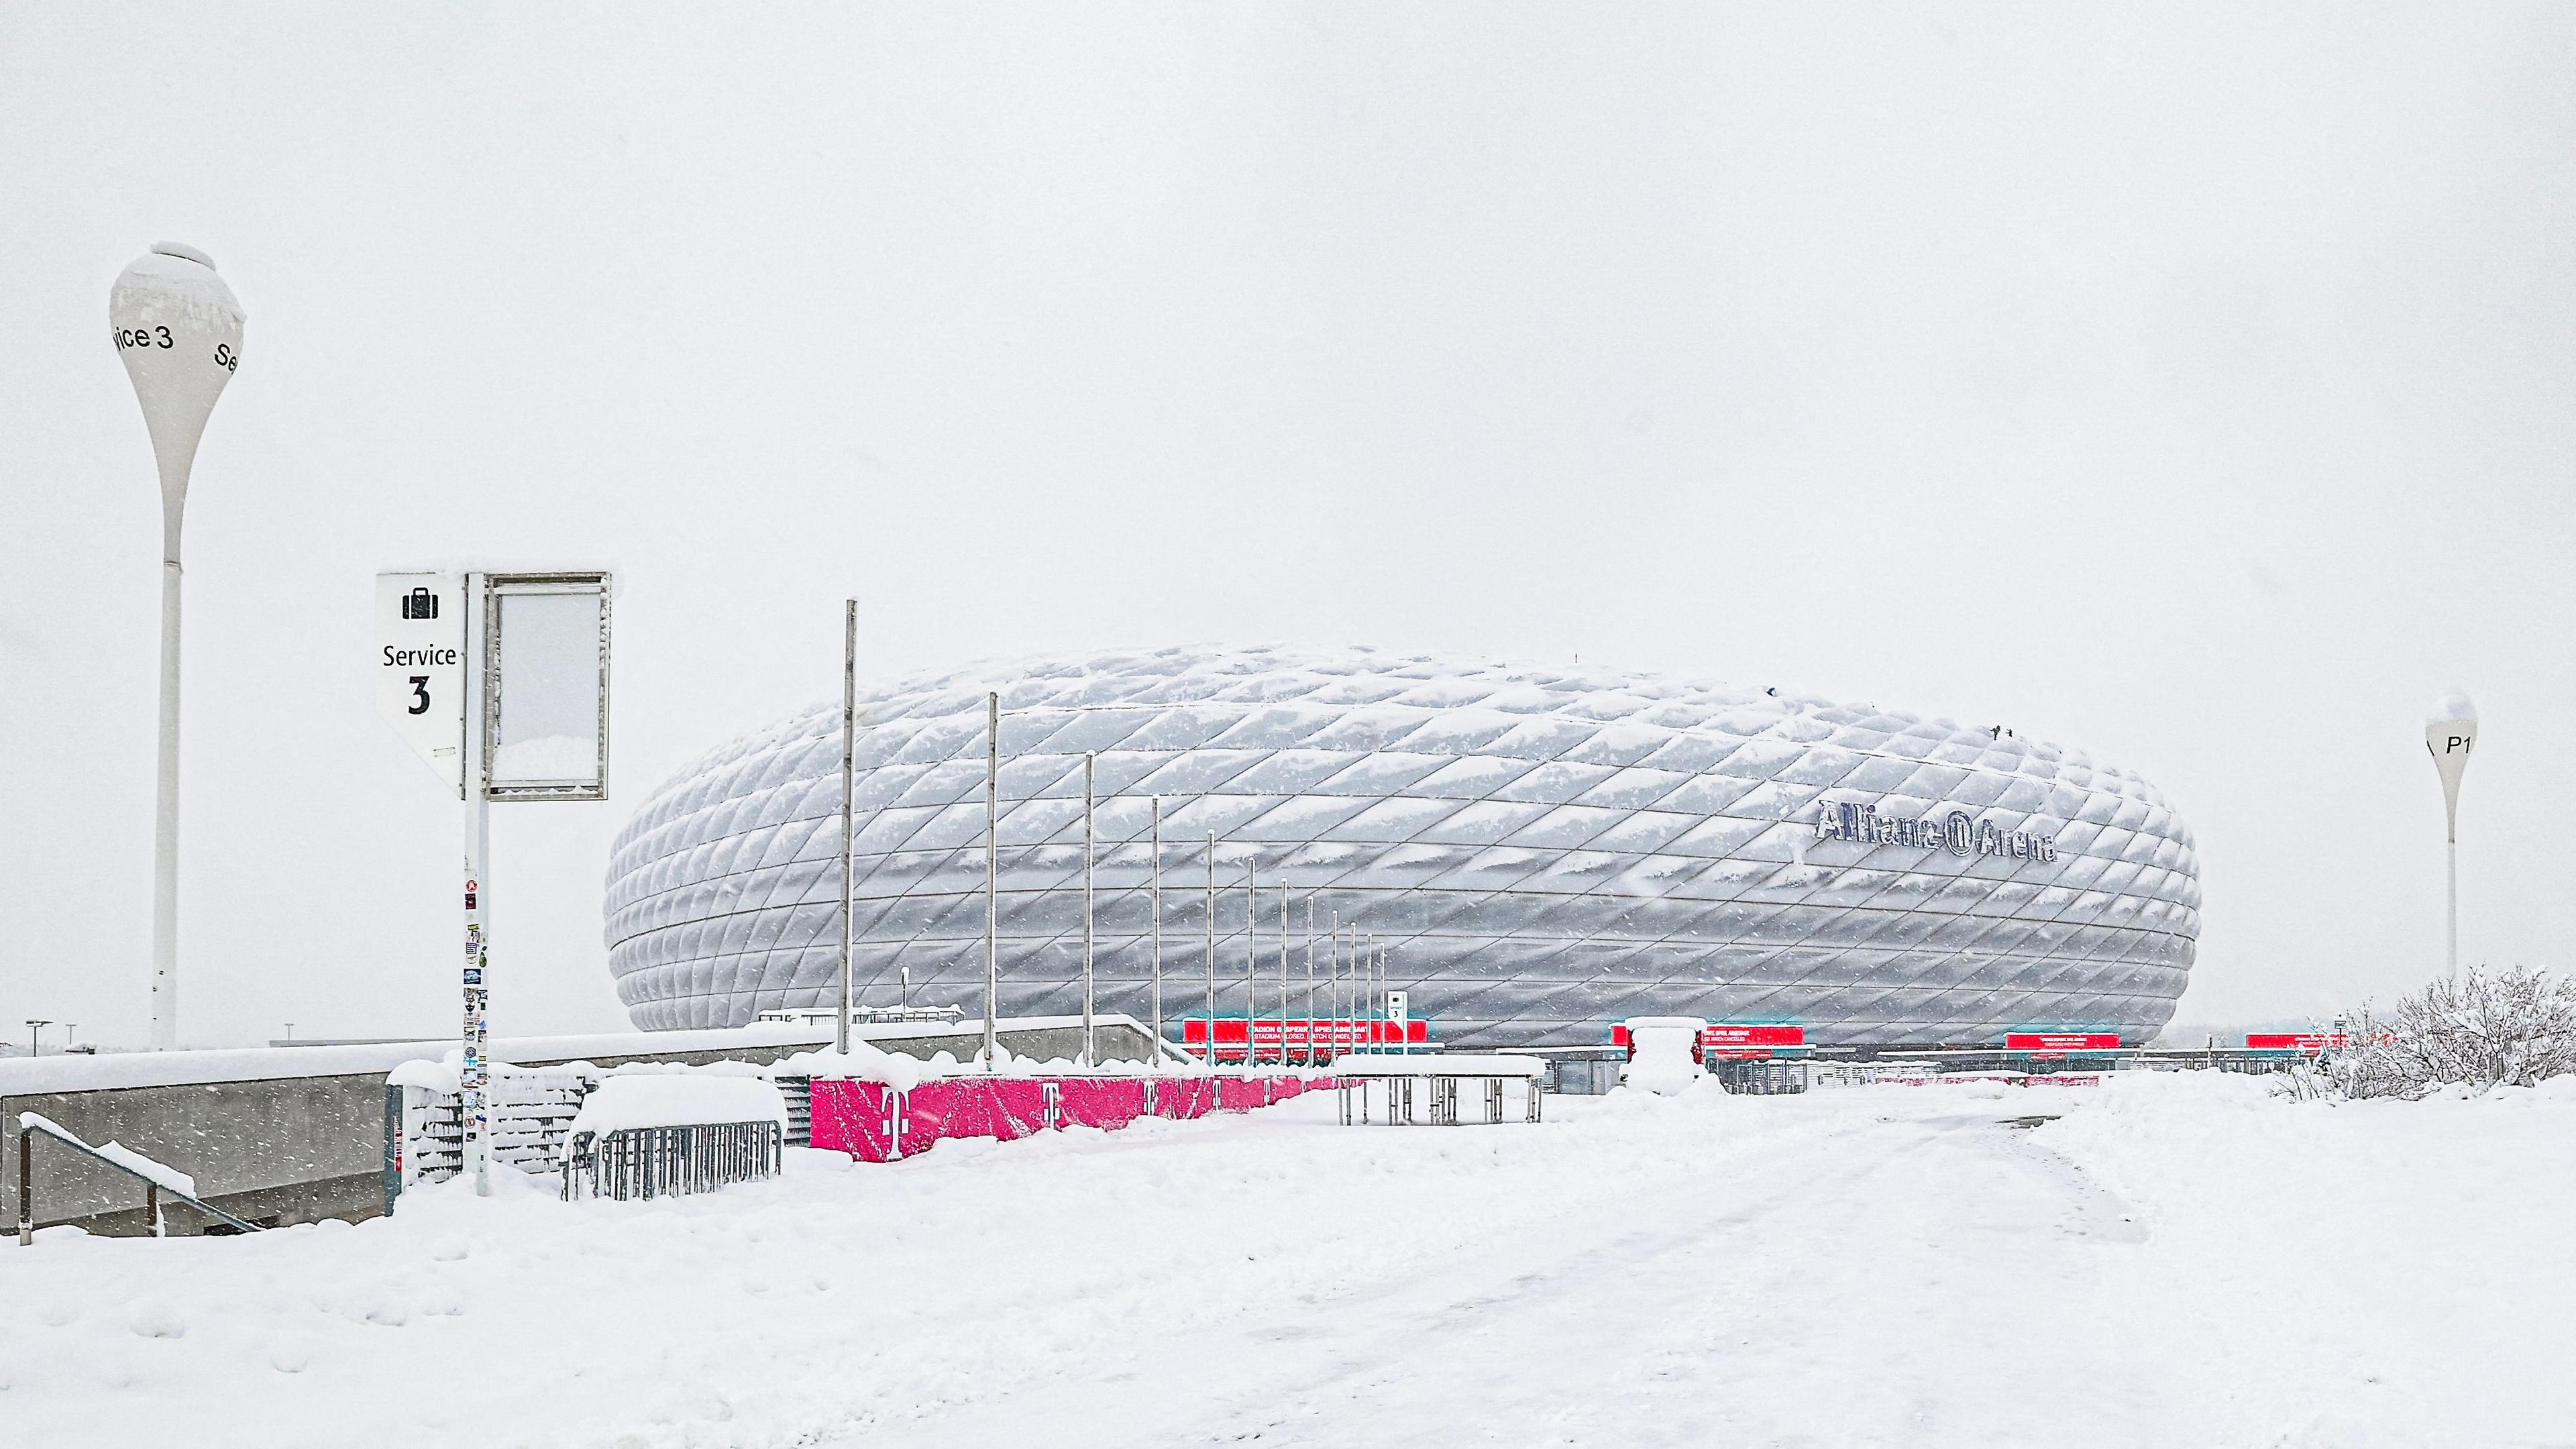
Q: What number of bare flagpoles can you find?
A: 12